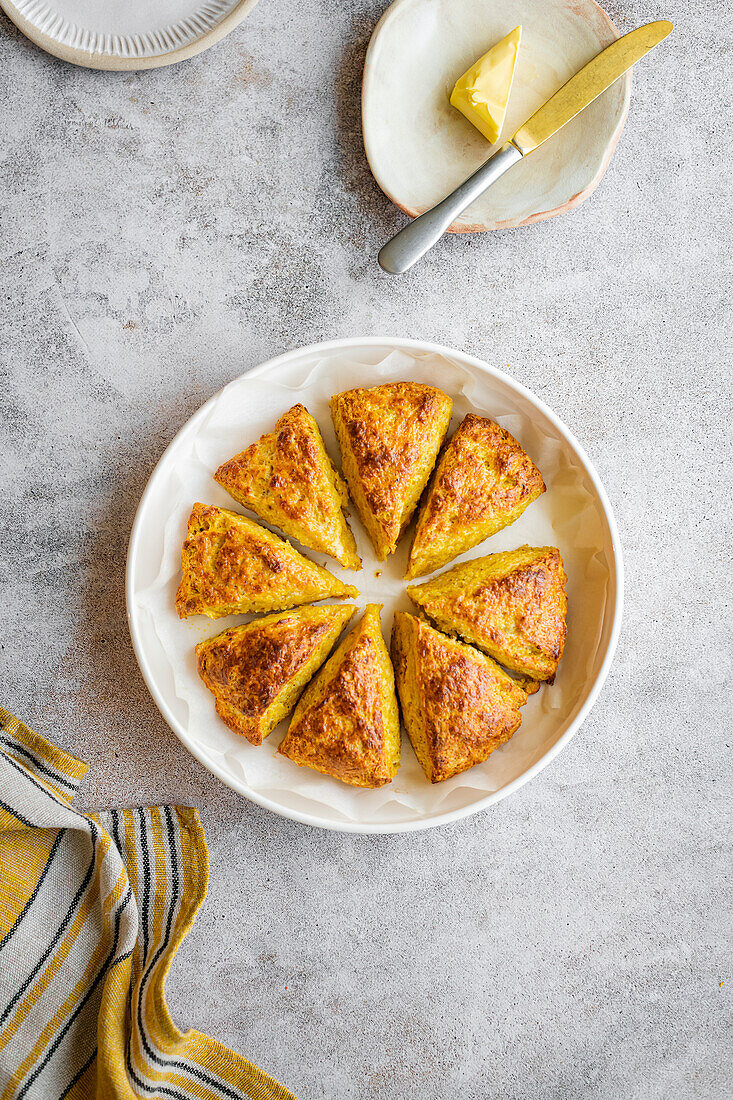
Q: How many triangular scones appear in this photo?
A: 8